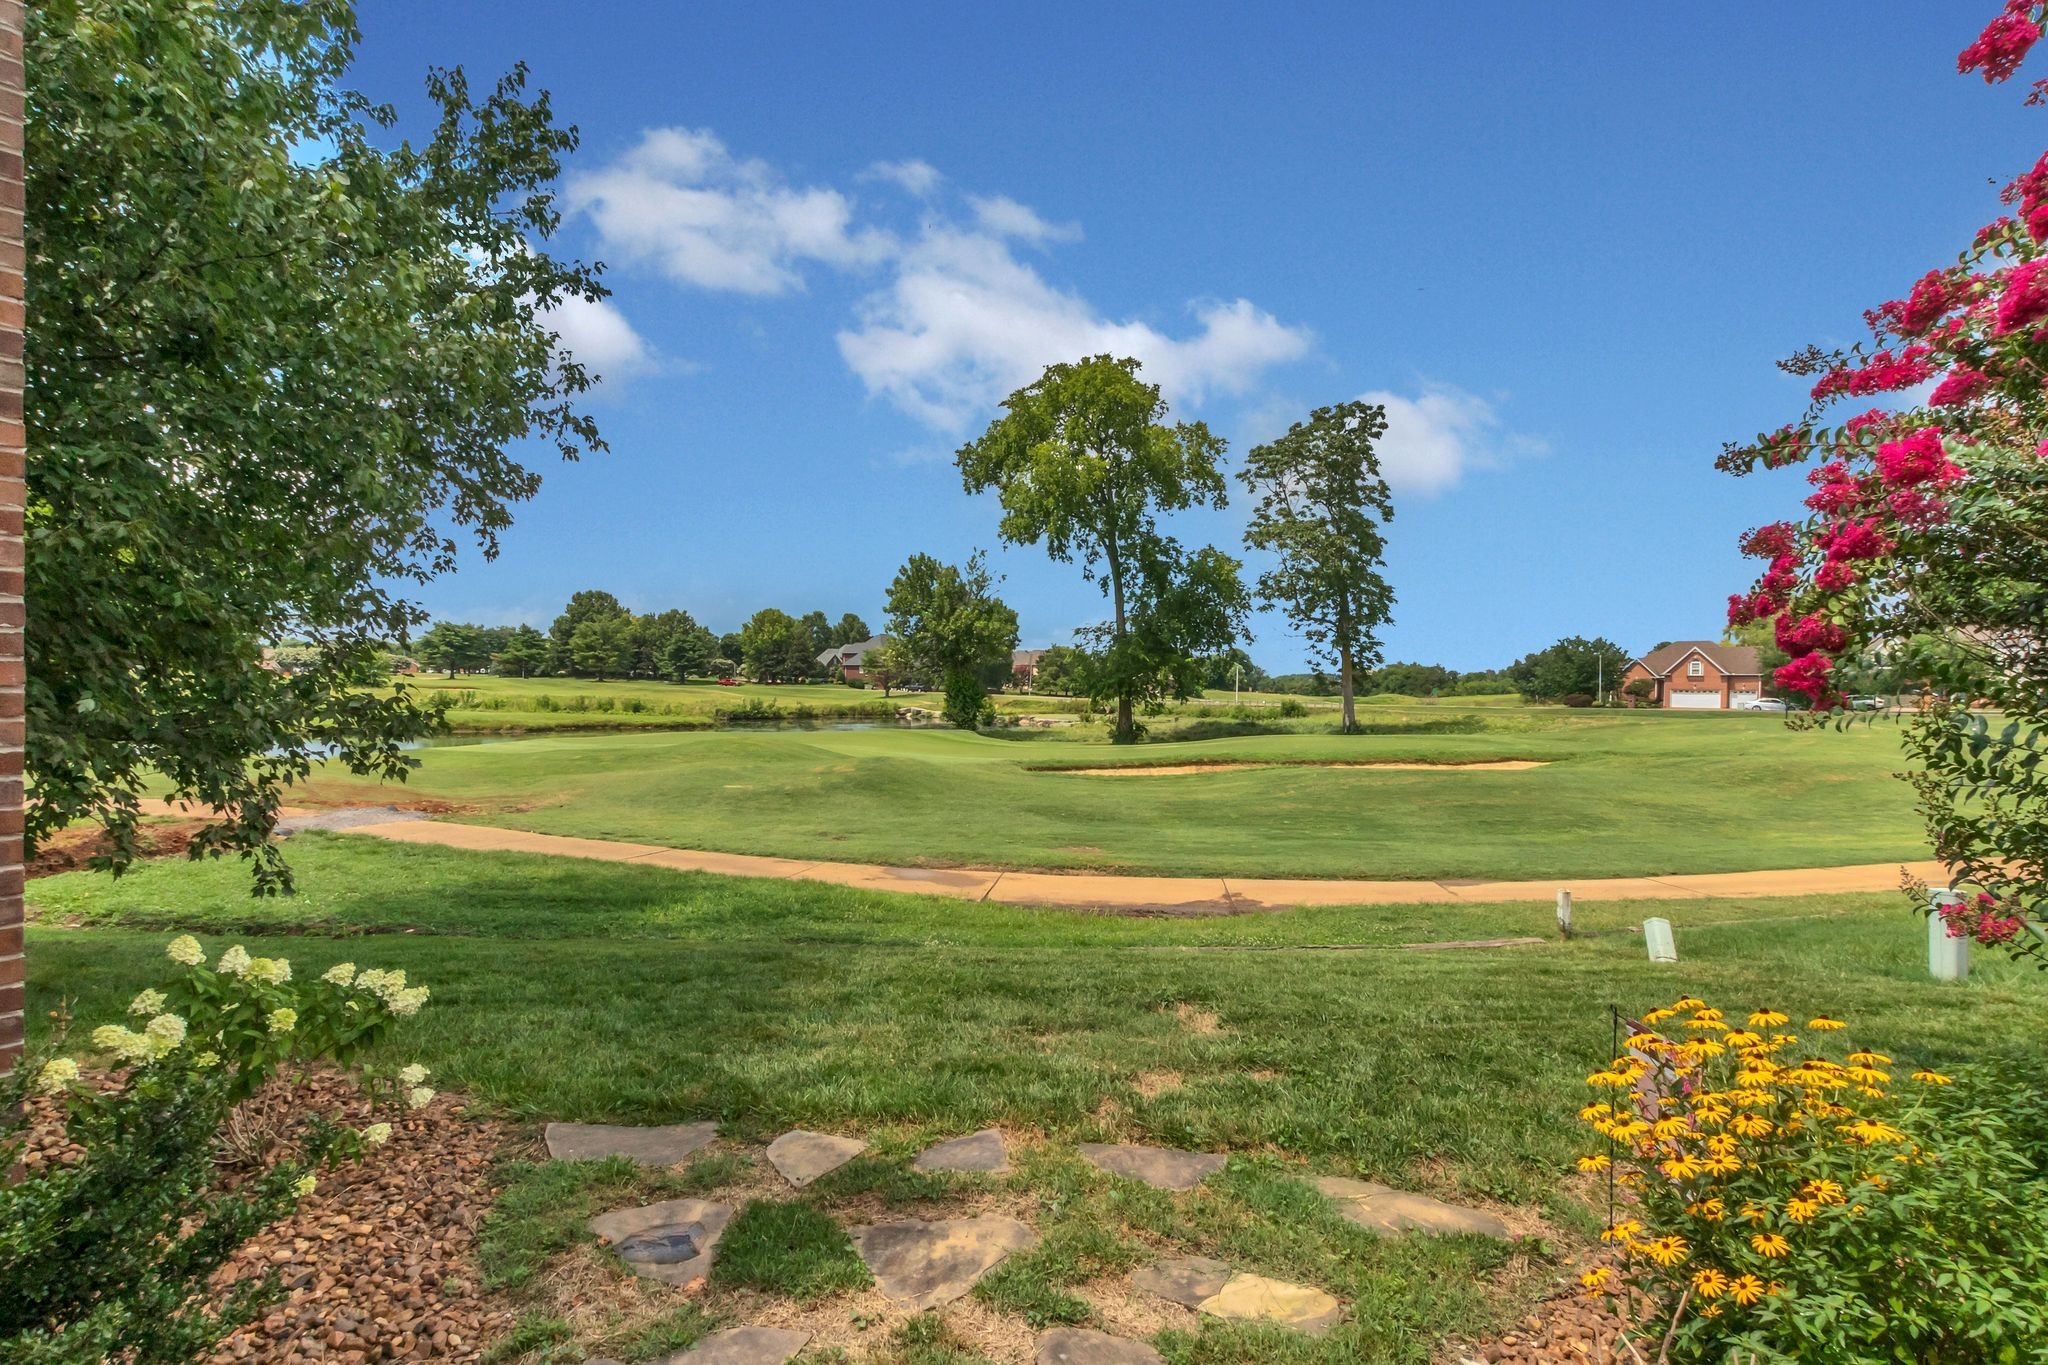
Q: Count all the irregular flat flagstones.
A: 11